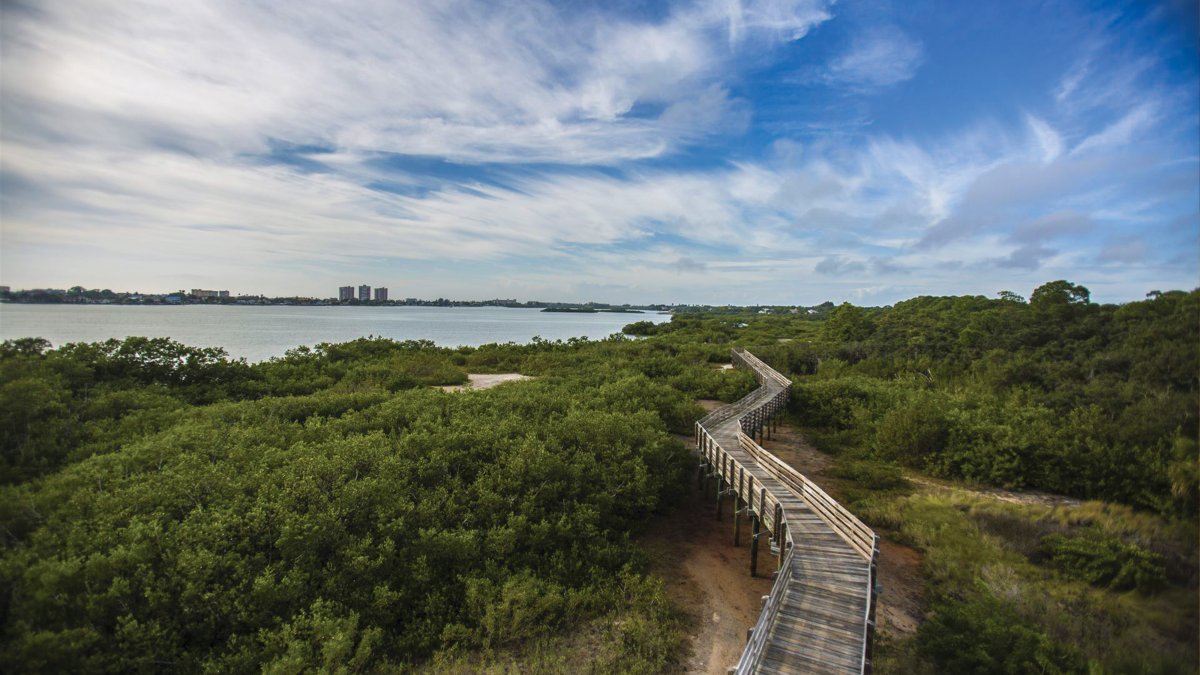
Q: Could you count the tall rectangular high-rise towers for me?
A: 3